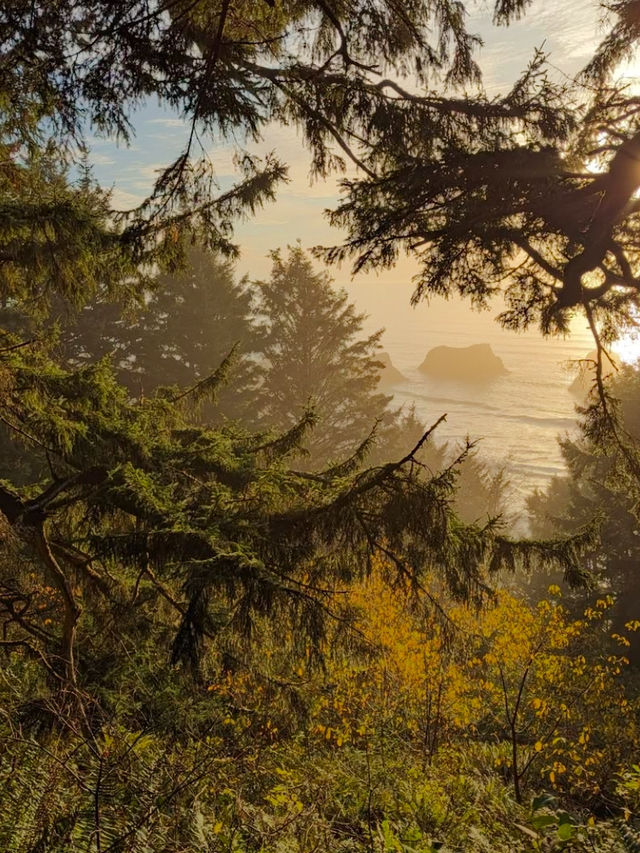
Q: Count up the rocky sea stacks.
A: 3